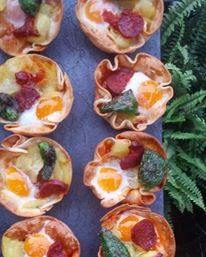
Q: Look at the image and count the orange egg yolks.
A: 7